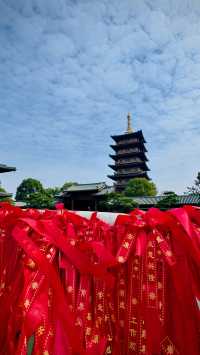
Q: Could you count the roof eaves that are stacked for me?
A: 5